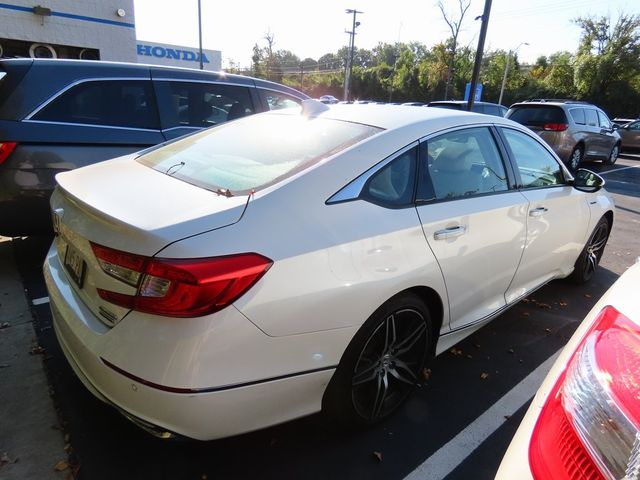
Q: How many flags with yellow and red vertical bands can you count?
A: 0